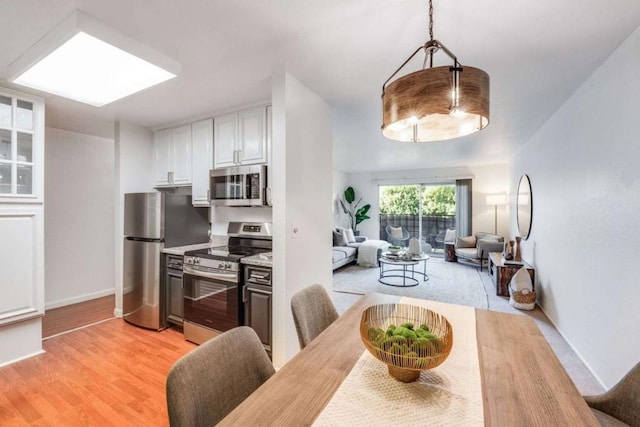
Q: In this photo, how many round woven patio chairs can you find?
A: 2